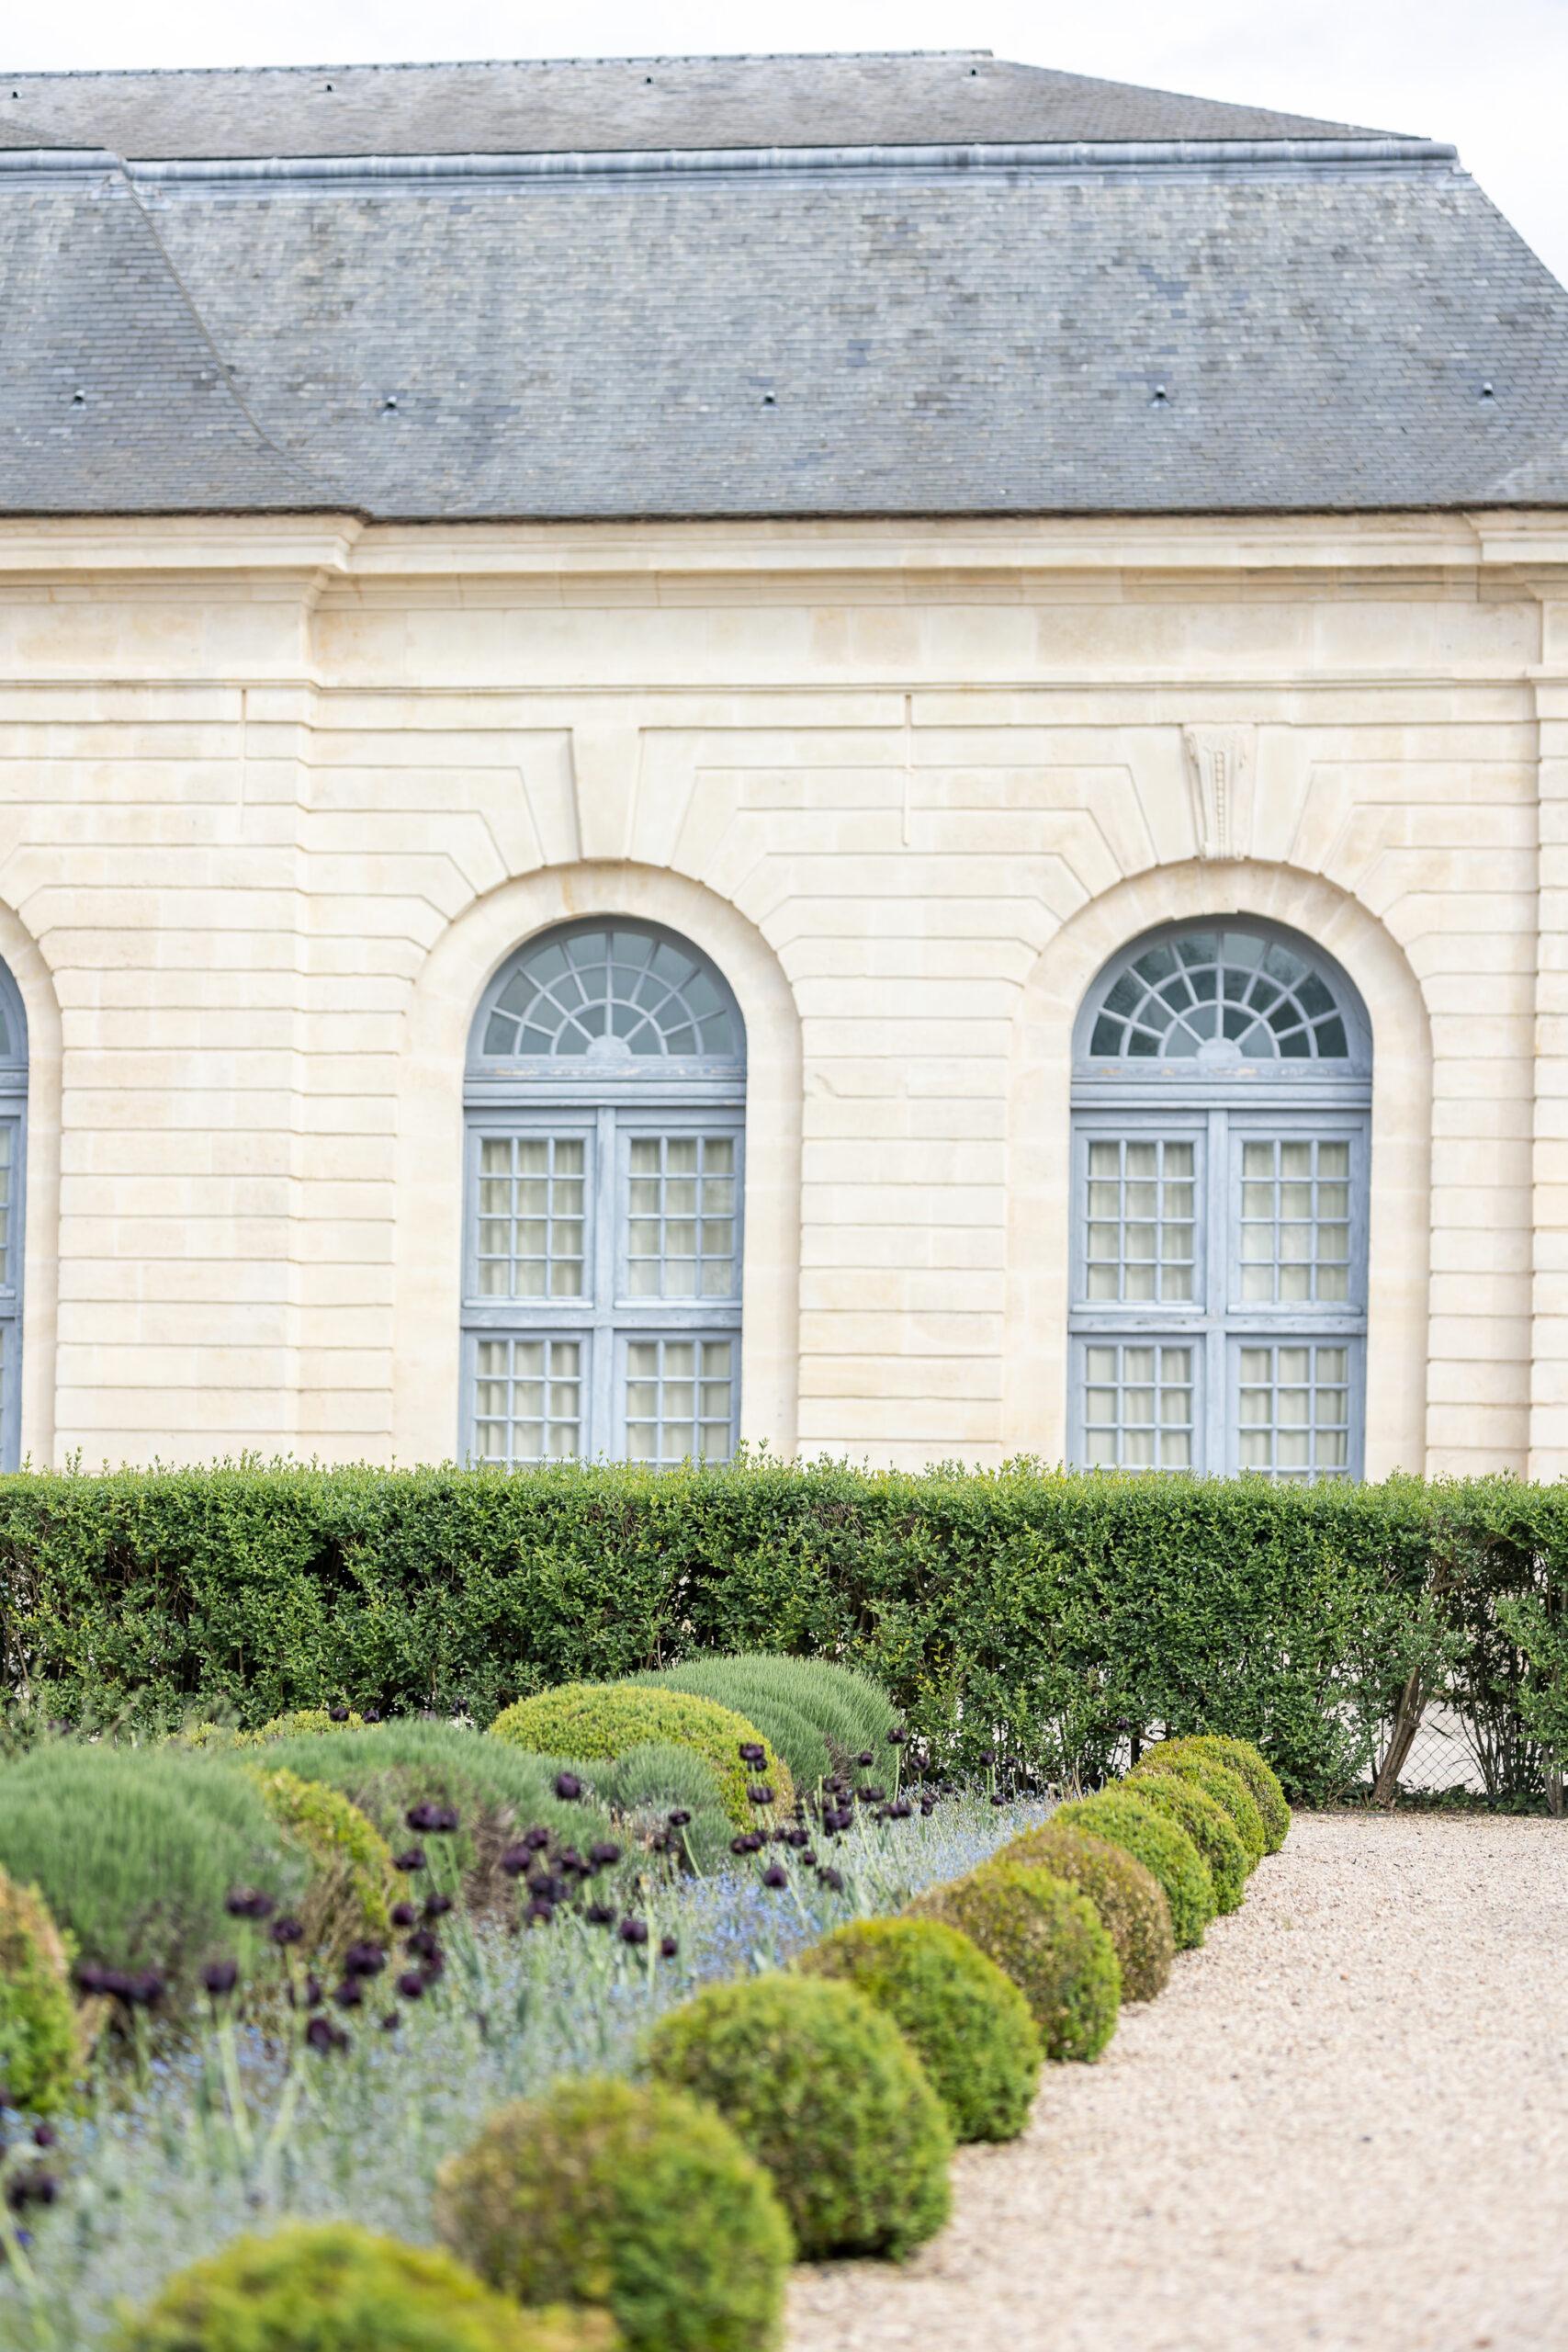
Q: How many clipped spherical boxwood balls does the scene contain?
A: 10